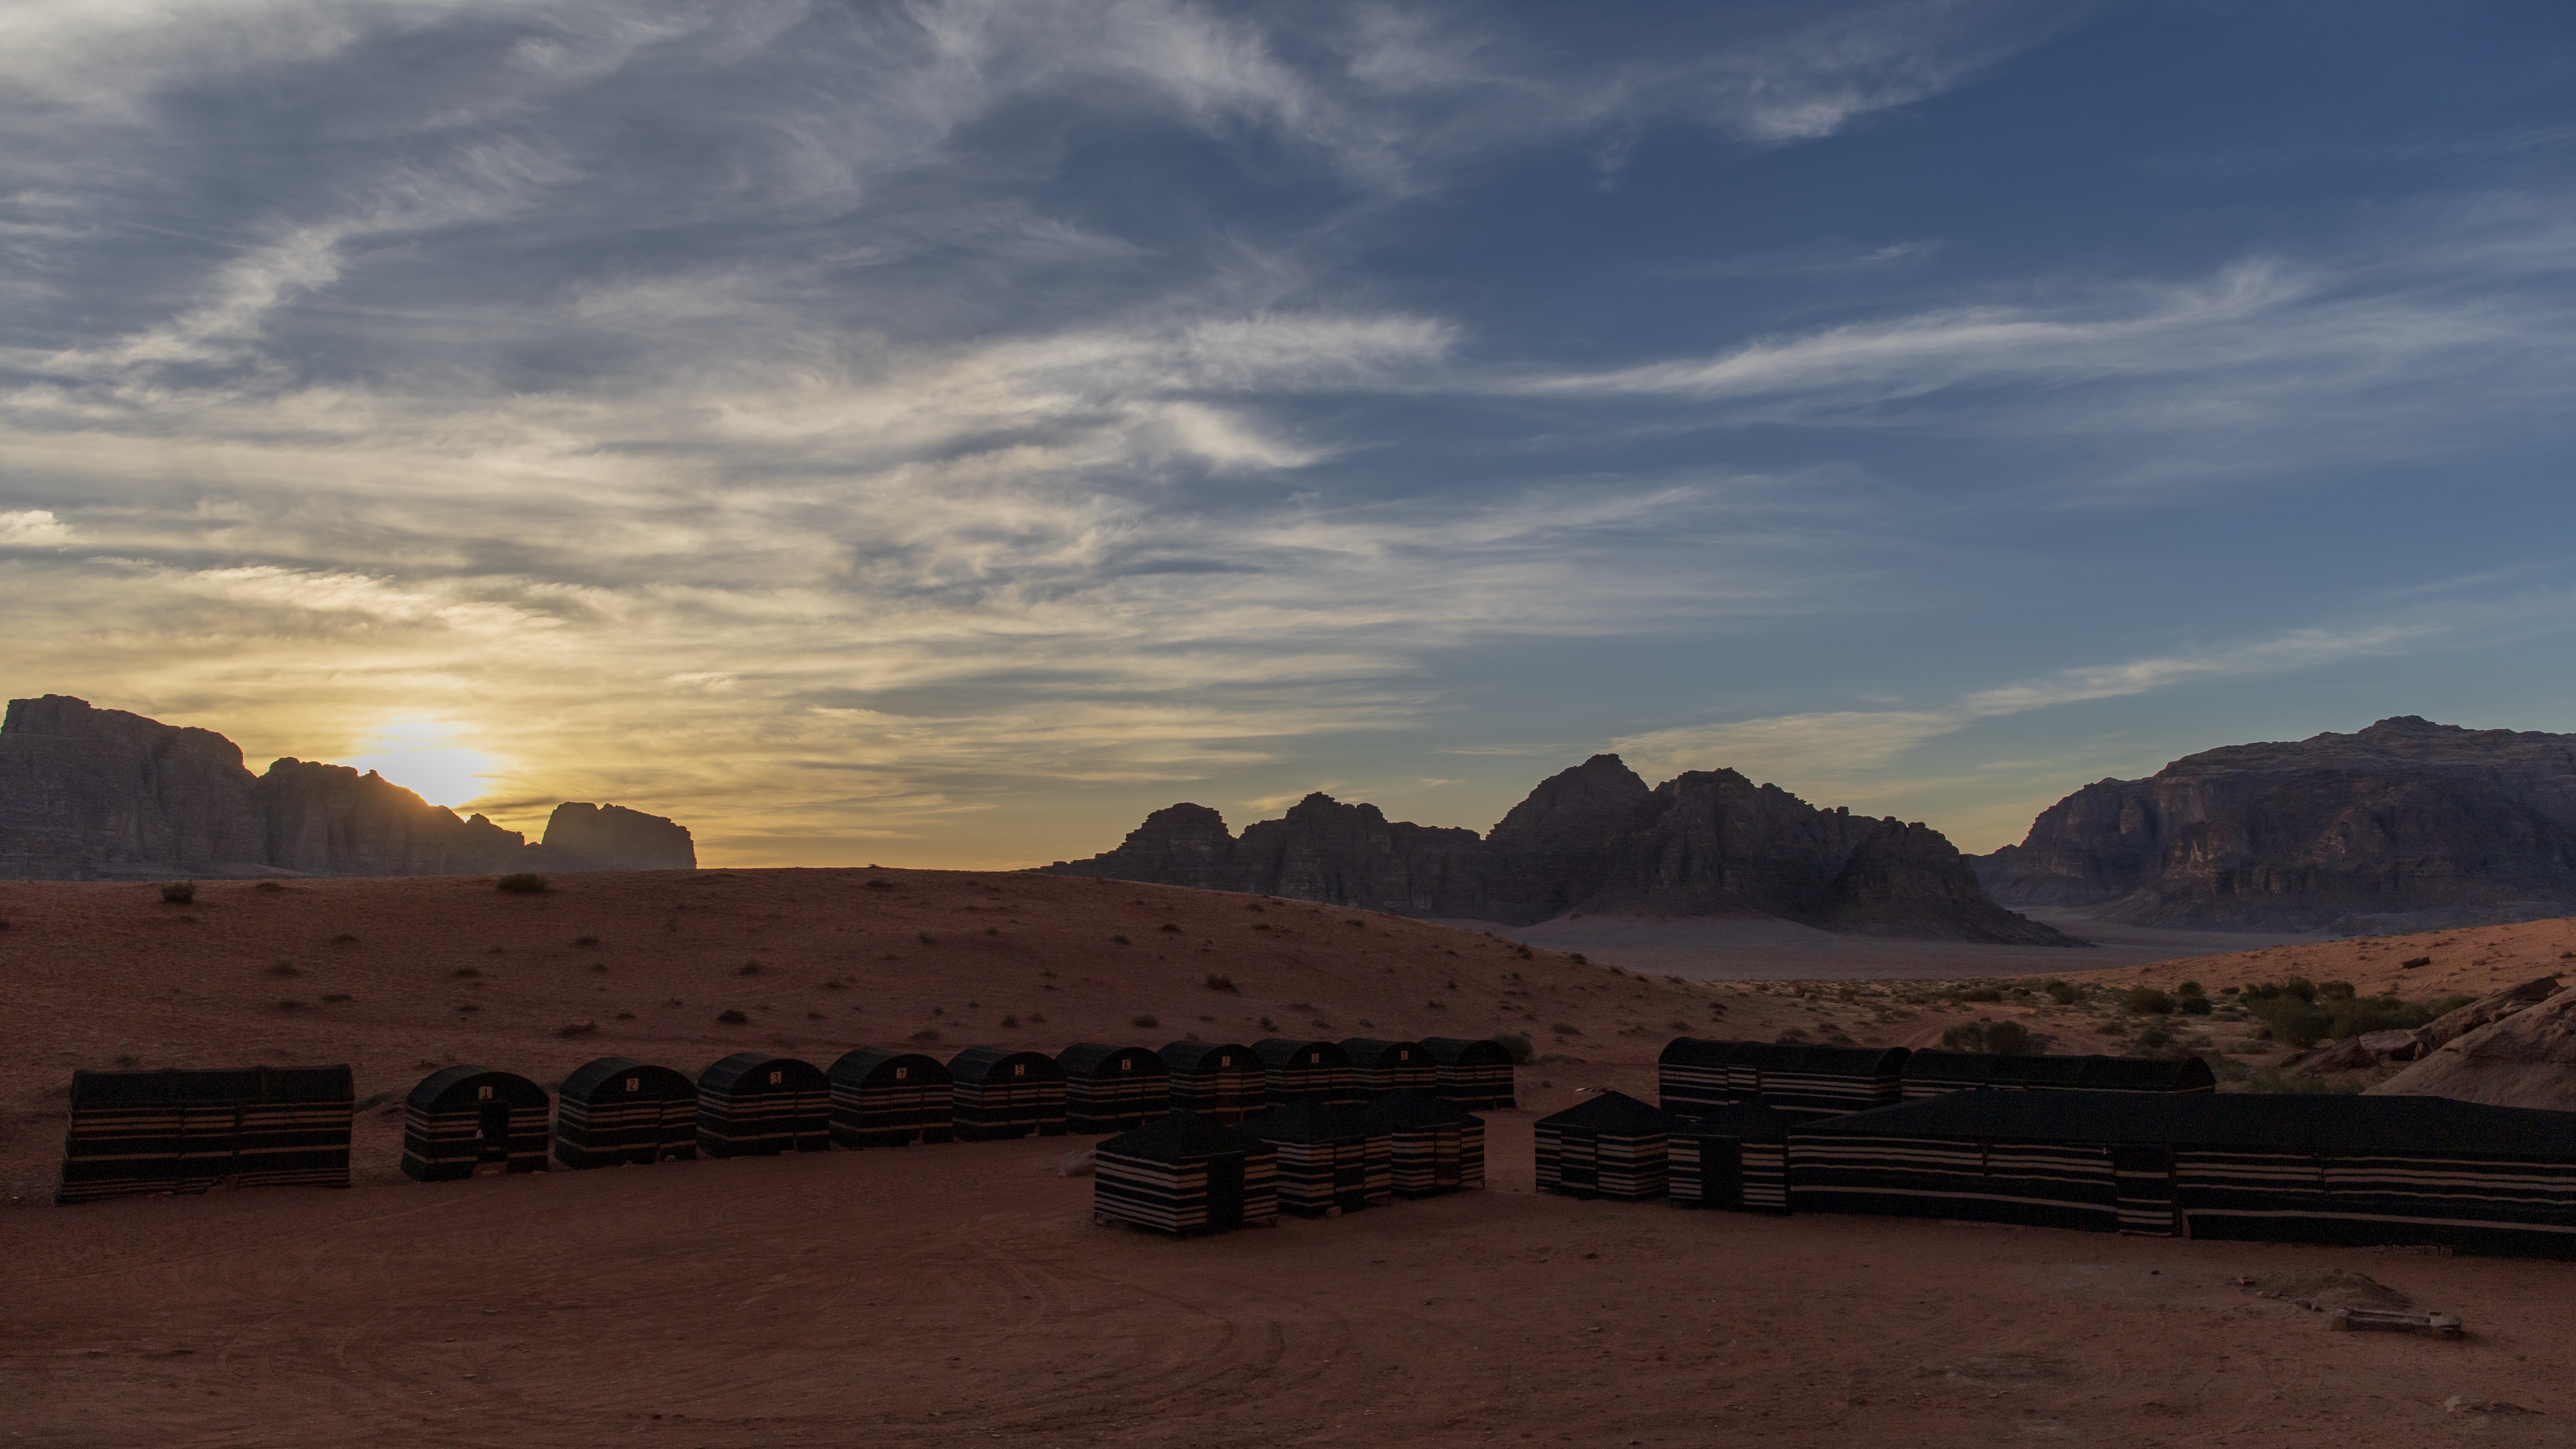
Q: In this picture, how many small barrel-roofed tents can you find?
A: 10